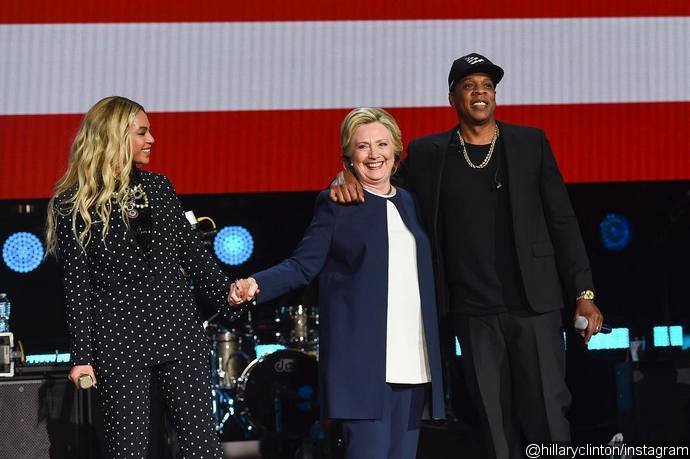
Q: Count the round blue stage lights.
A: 3